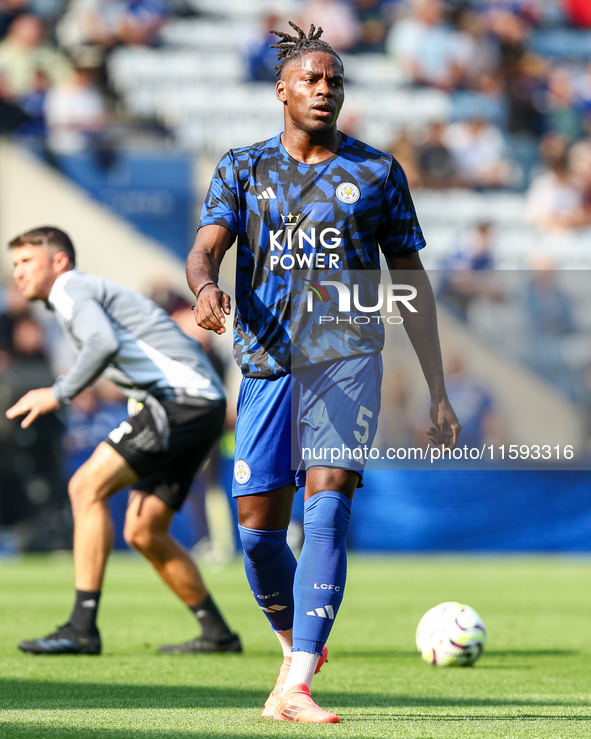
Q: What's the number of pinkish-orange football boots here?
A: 2